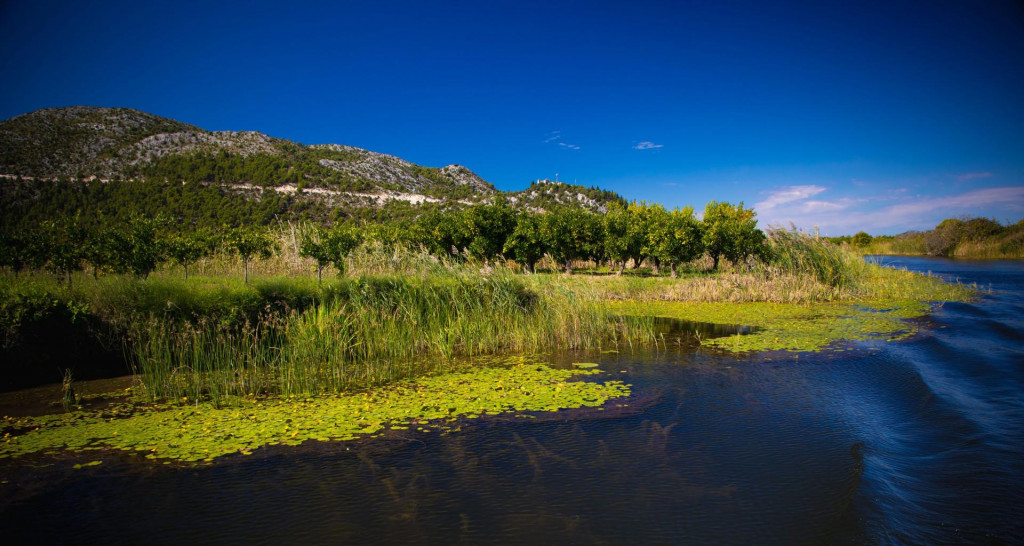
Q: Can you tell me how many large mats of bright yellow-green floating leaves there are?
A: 2